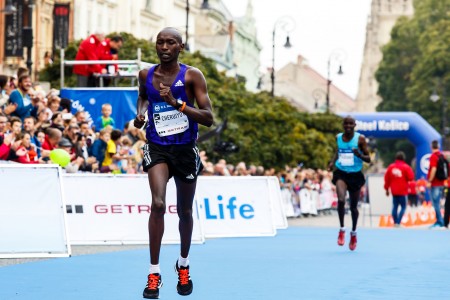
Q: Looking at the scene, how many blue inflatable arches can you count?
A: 1